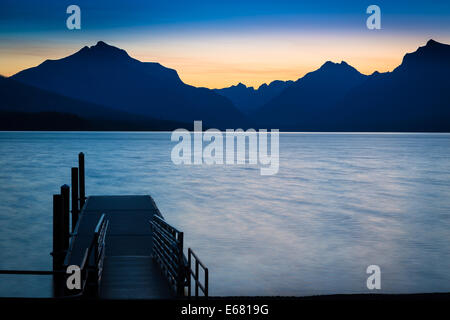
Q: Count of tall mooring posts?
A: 4